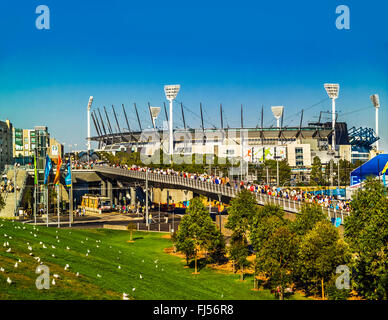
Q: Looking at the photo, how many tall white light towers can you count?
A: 6